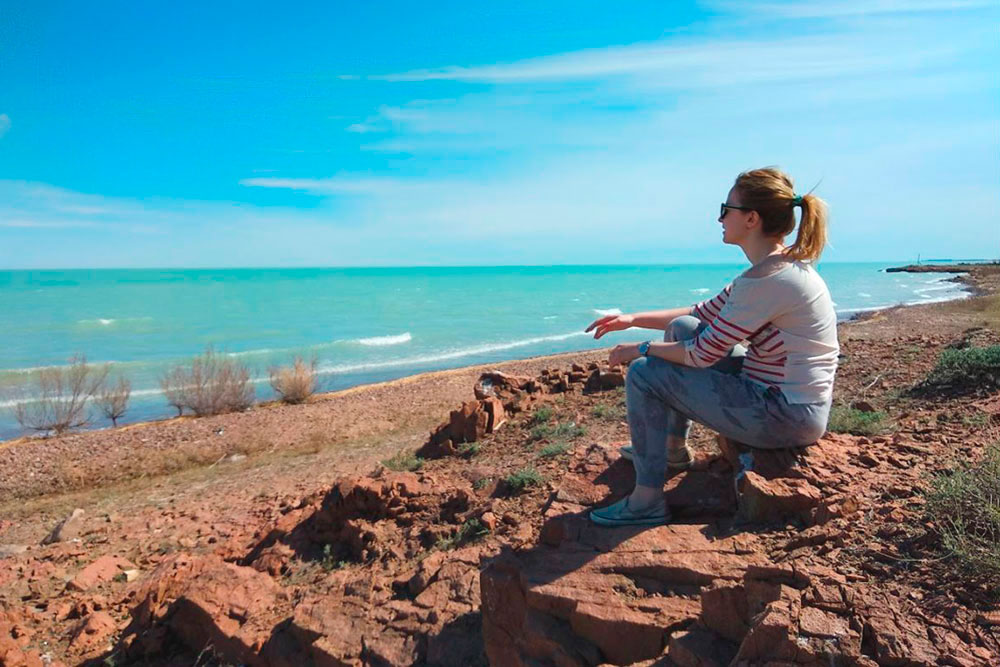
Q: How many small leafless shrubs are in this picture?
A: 4